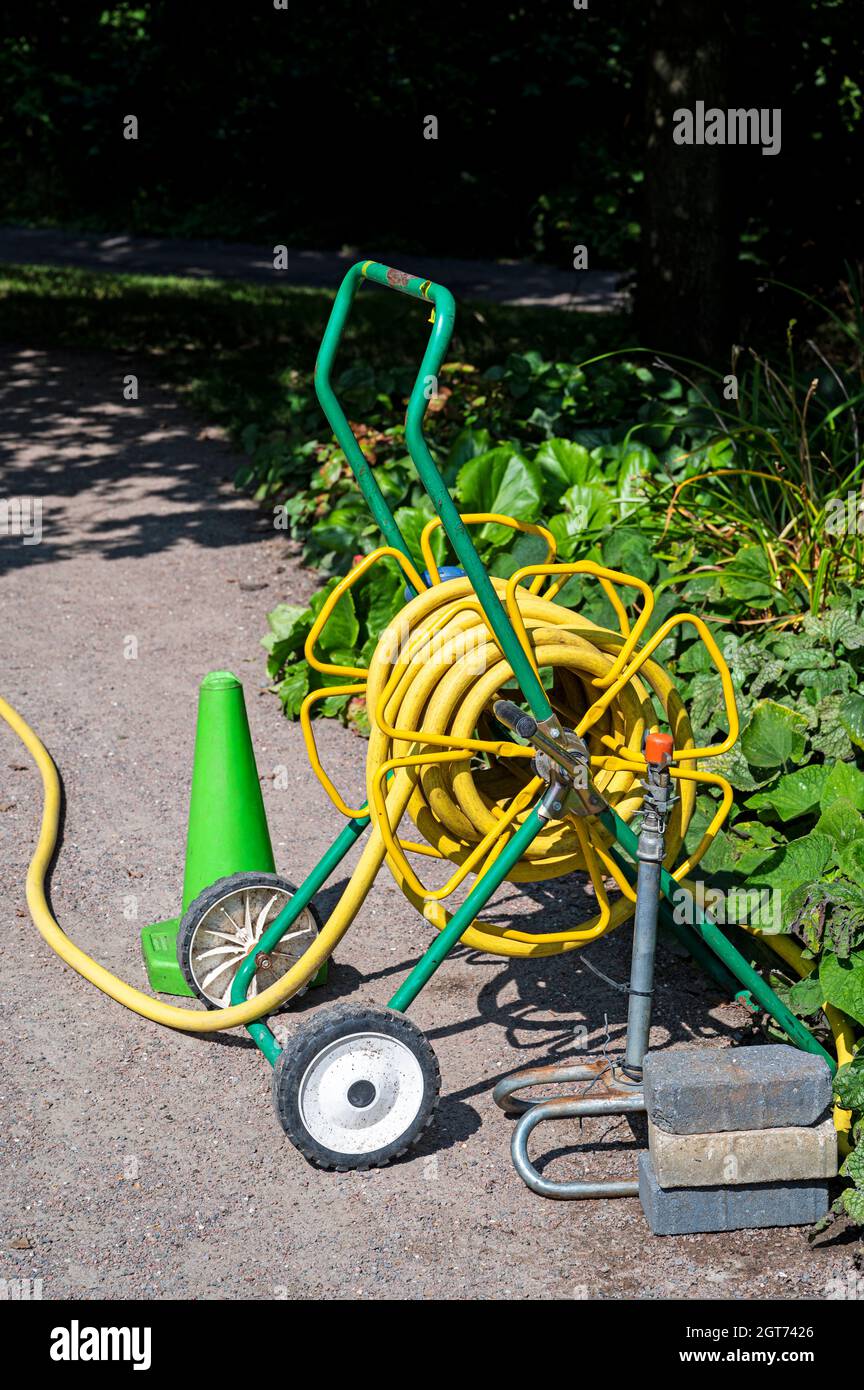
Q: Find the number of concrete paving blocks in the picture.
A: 3